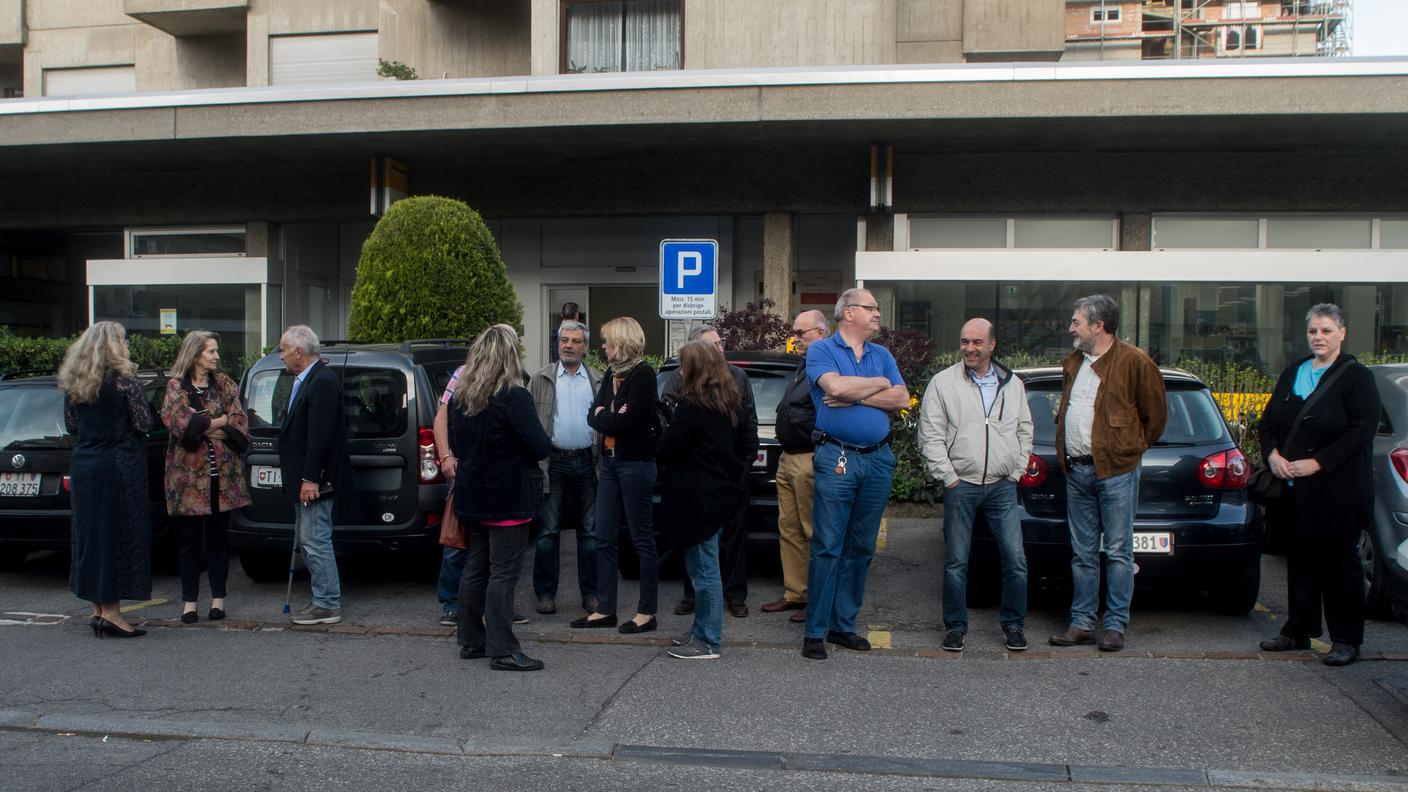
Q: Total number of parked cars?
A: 5